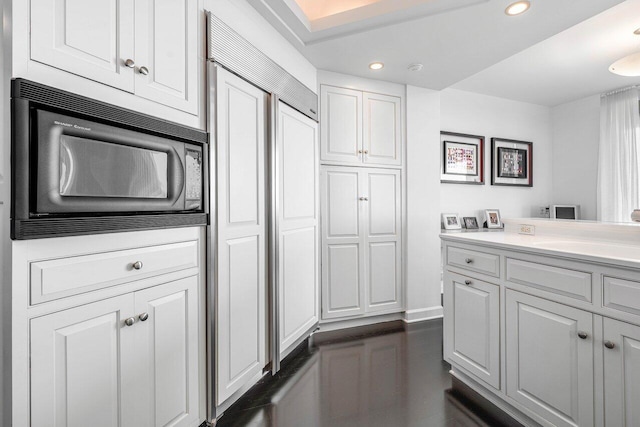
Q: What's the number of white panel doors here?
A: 13